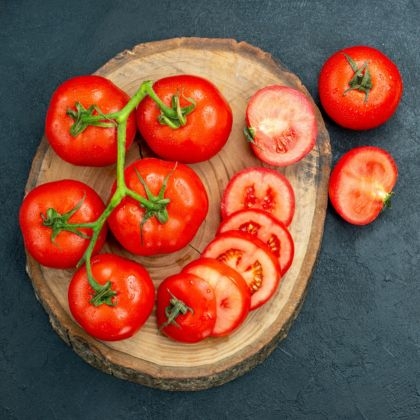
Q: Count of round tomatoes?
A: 6